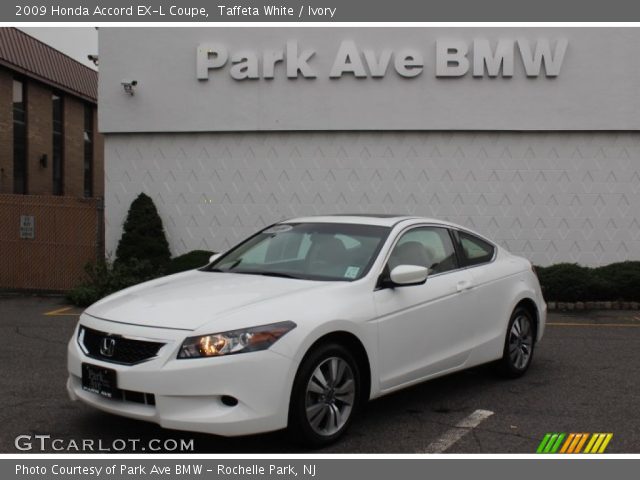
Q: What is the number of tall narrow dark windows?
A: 3